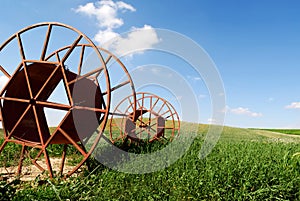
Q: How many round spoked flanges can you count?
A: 4